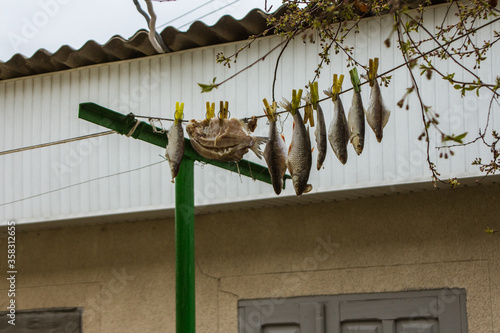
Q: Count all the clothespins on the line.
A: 10